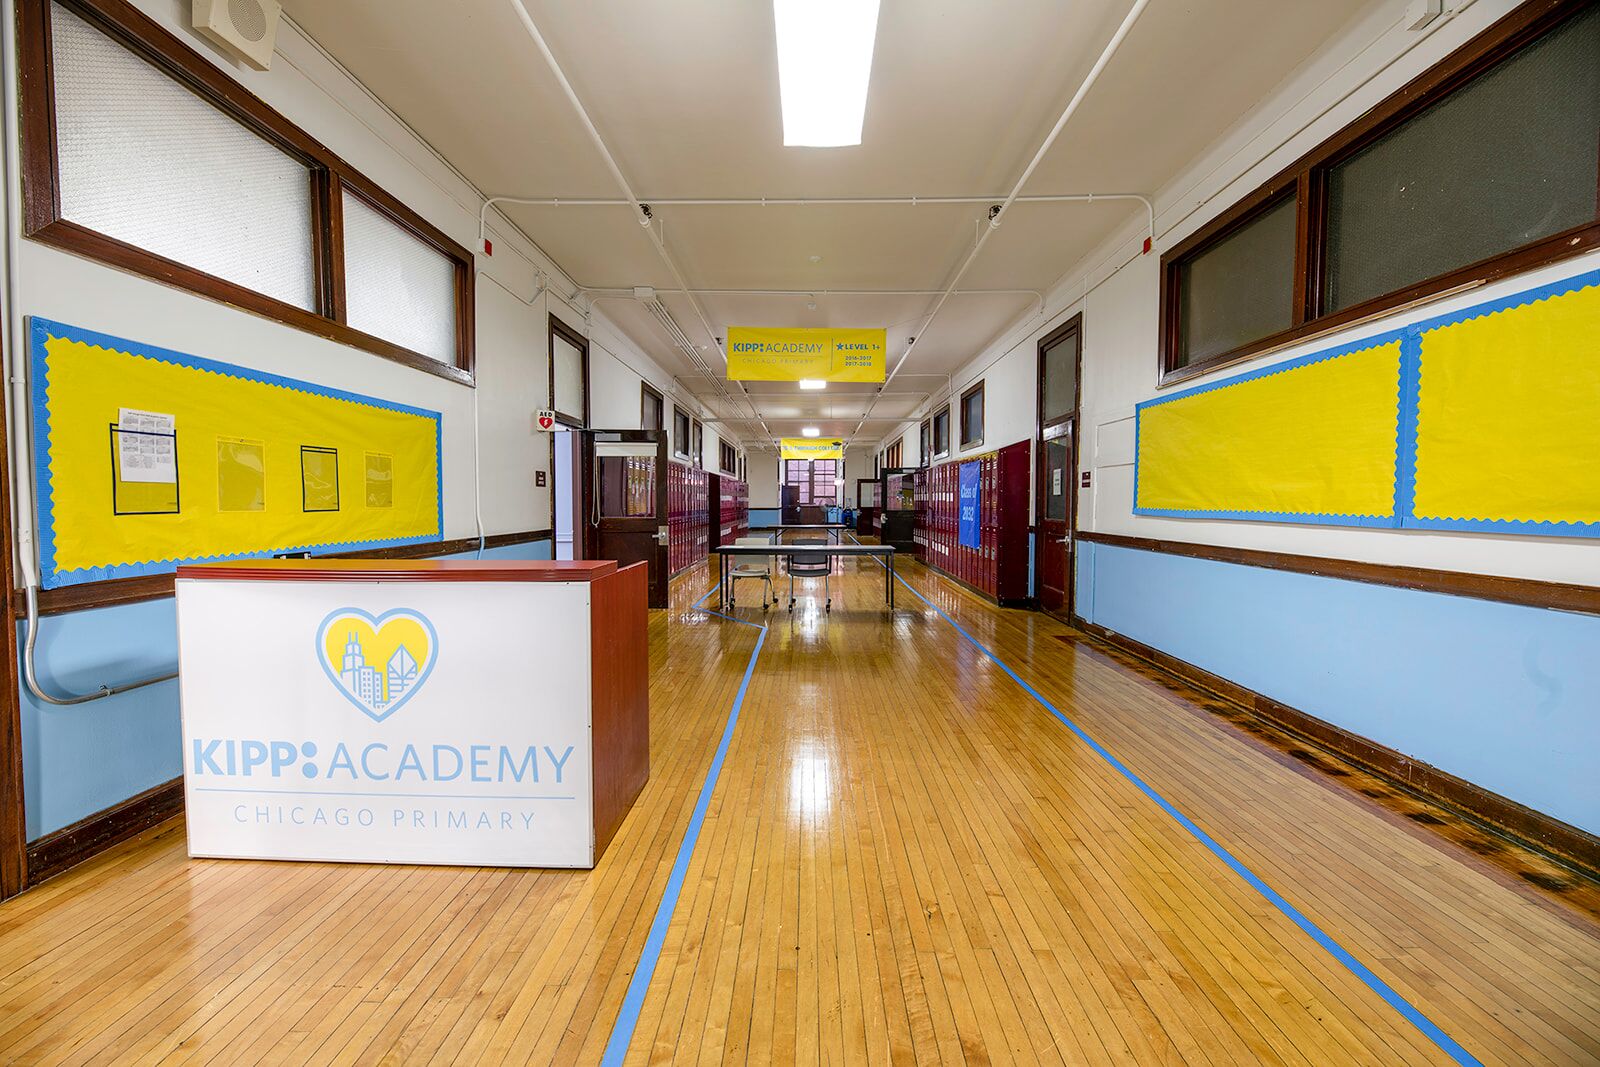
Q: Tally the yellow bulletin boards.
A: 3